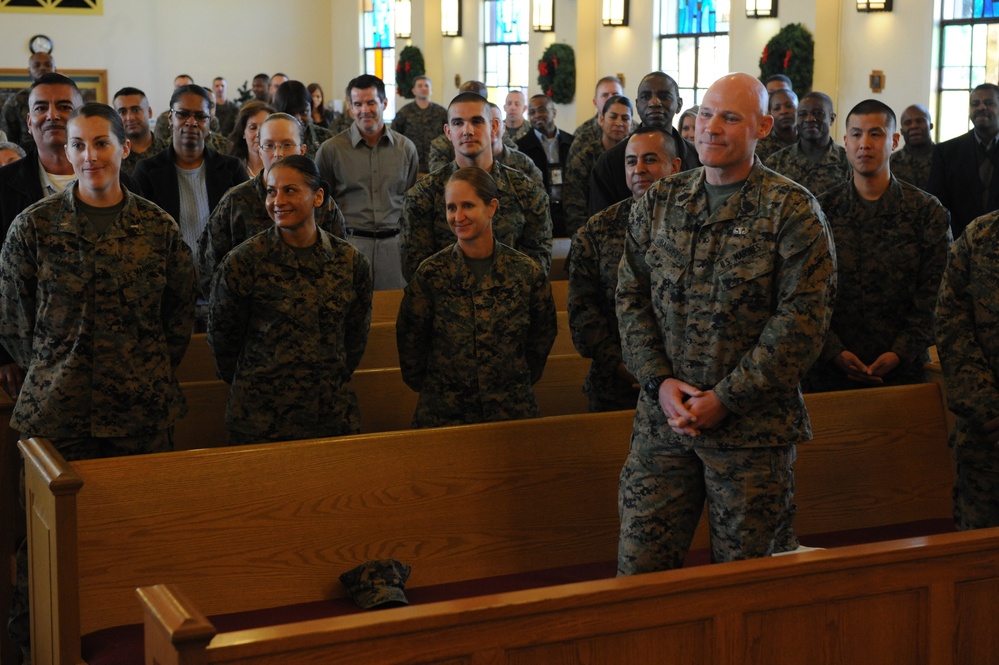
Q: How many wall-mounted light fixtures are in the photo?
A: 6